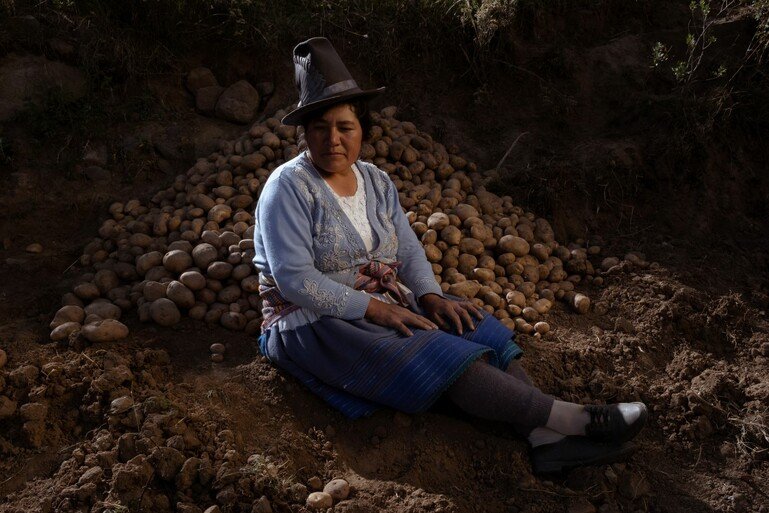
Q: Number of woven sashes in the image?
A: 1